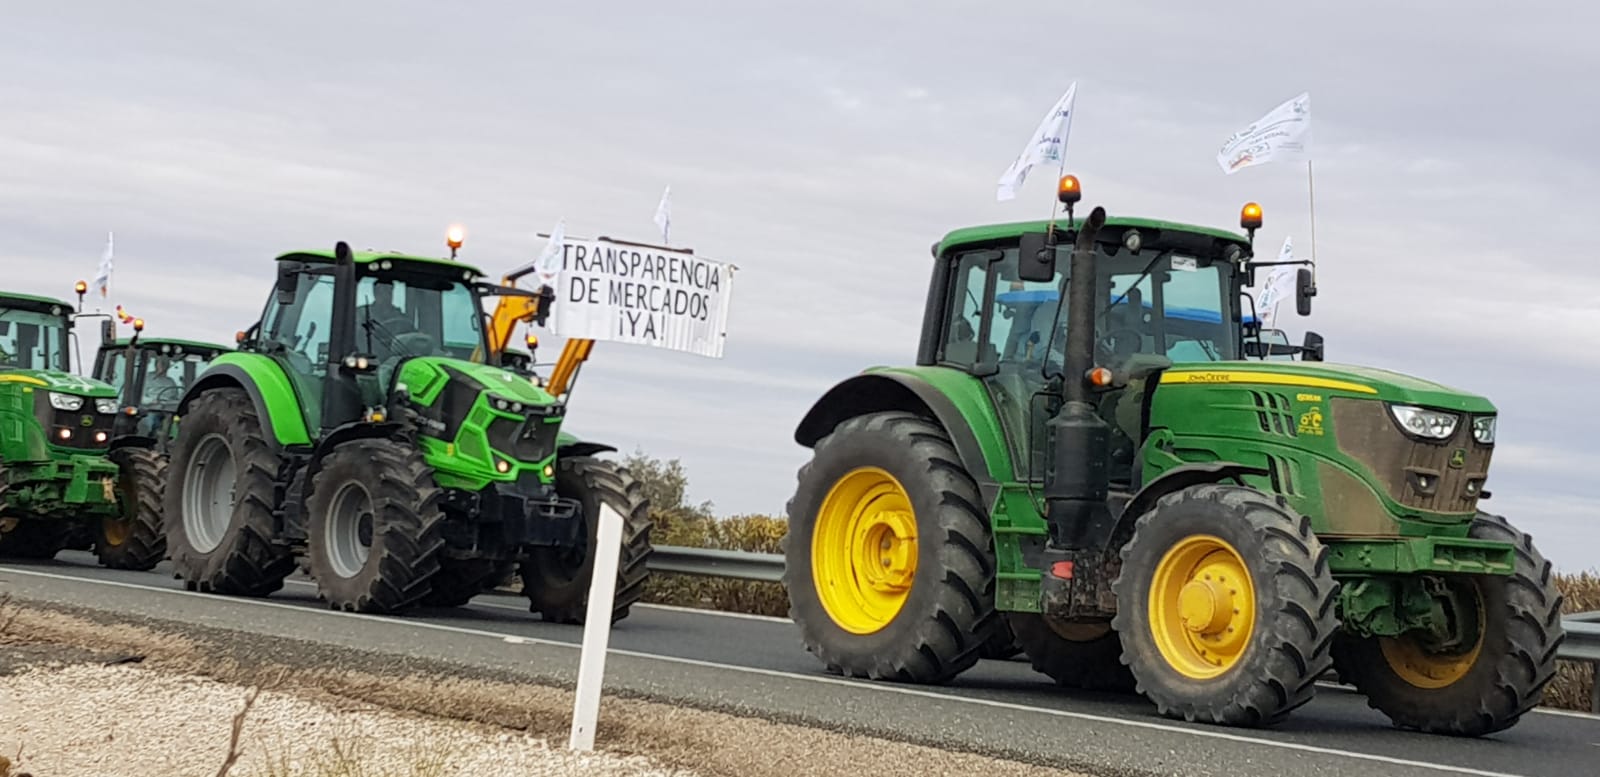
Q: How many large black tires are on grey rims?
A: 2